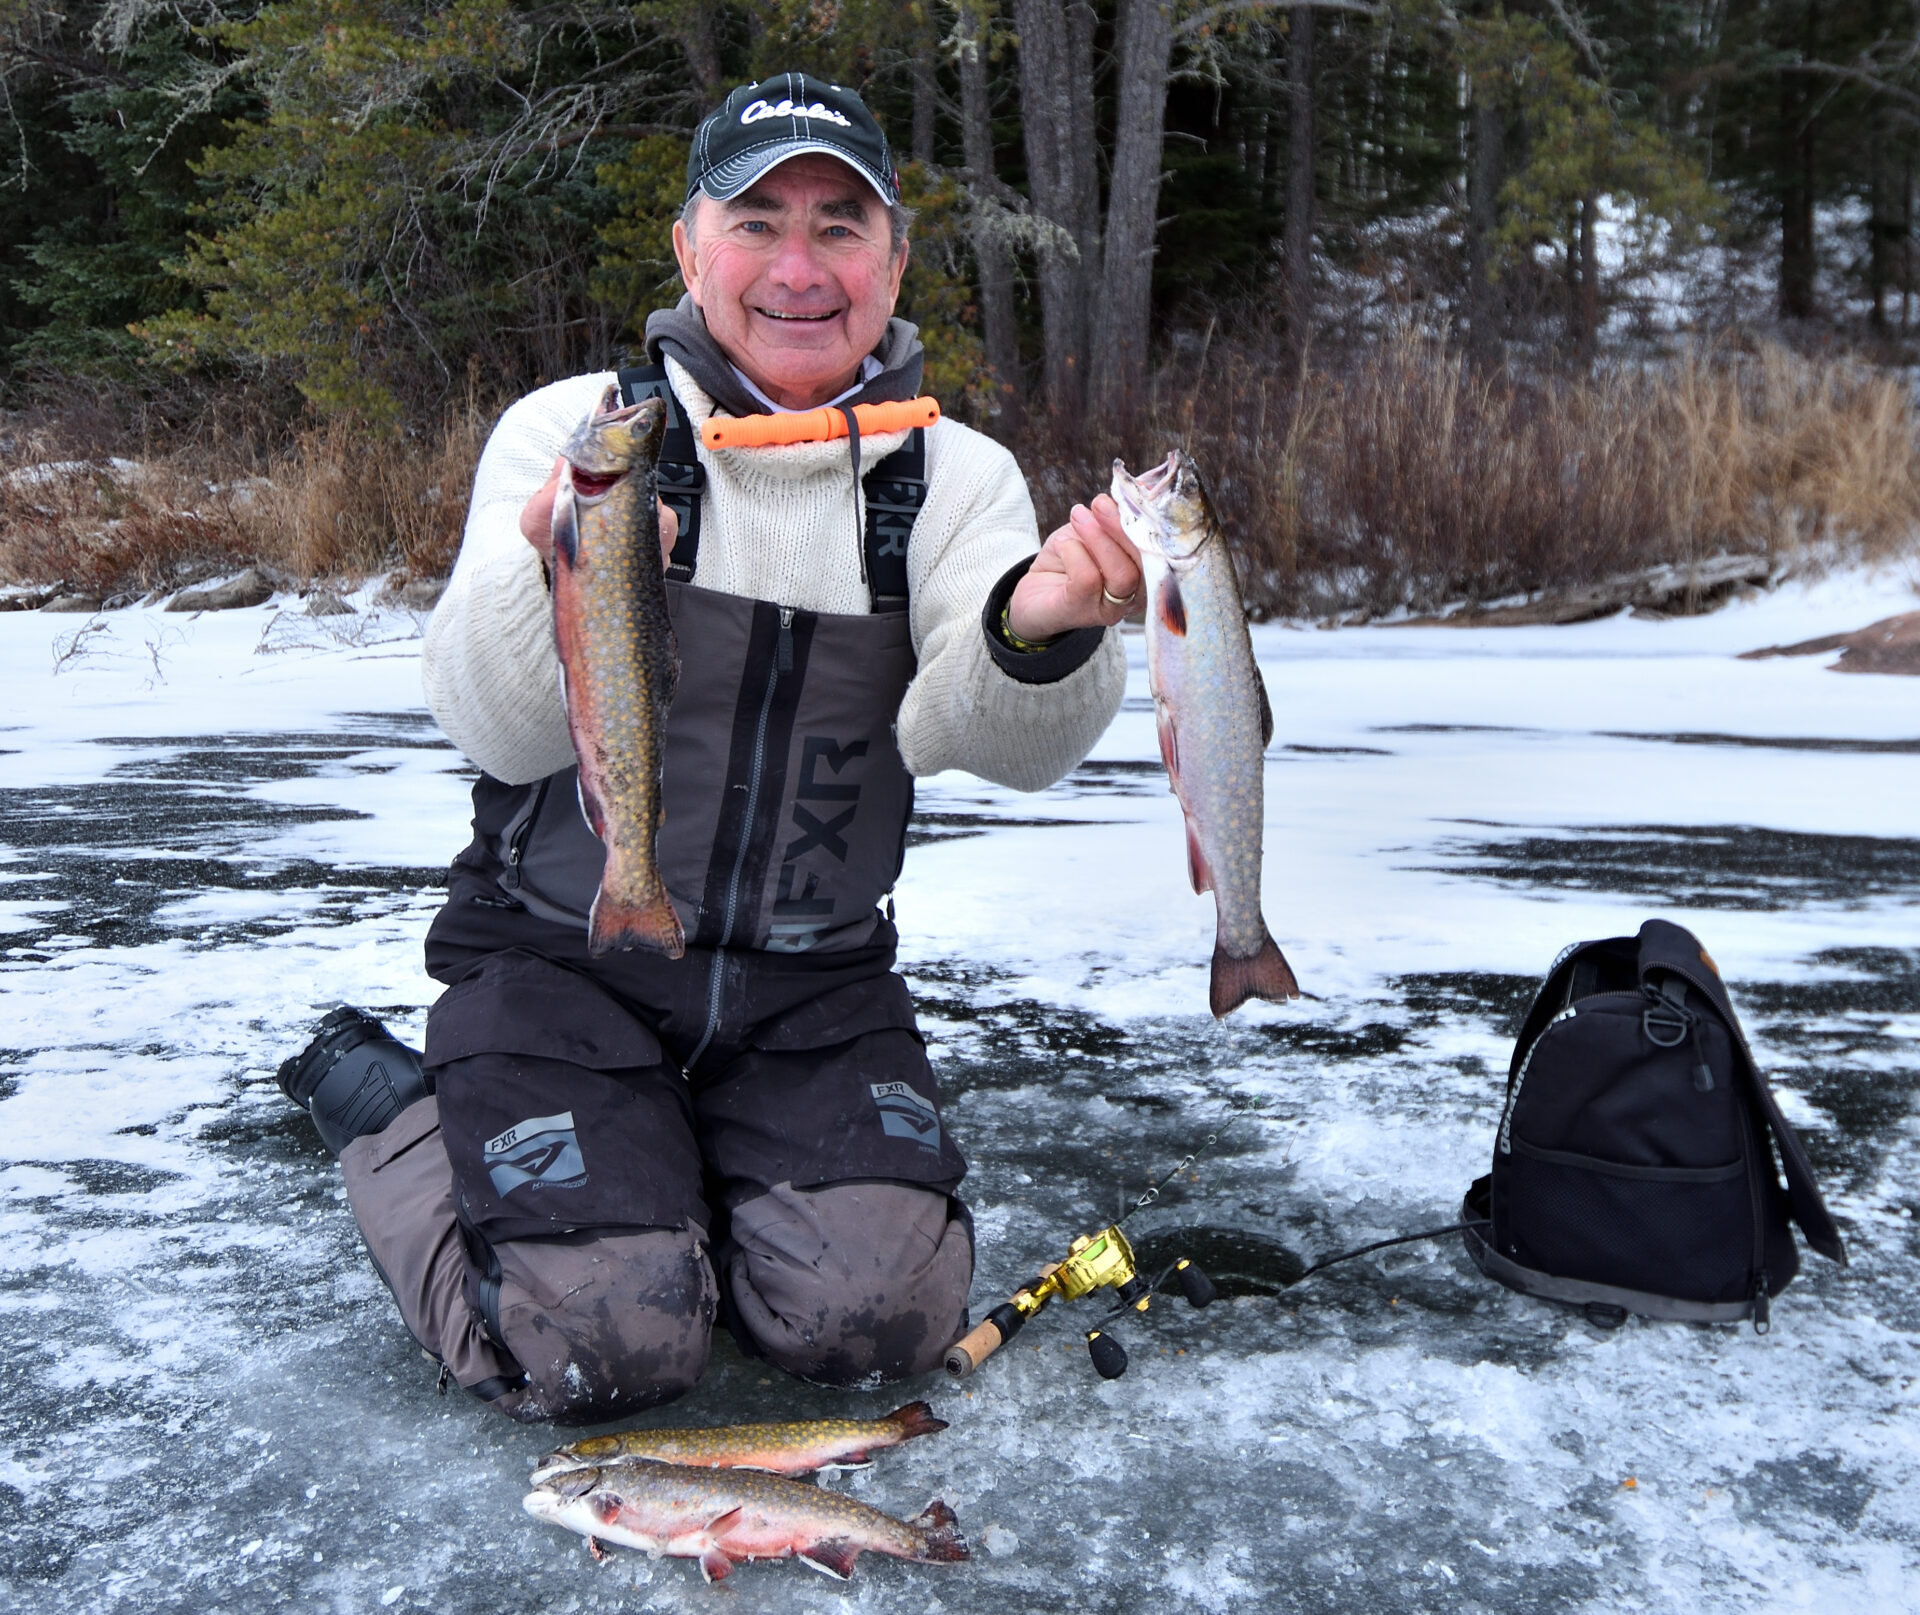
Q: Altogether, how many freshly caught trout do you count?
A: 4